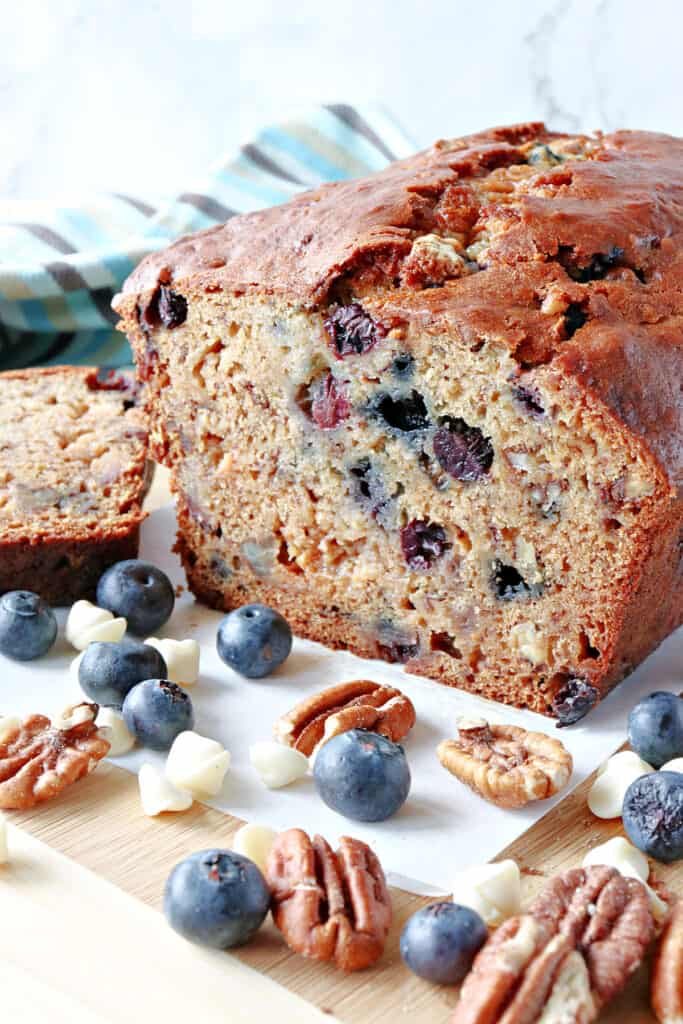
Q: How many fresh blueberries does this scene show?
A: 10